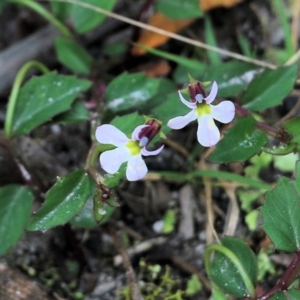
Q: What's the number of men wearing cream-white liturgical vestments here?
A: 0